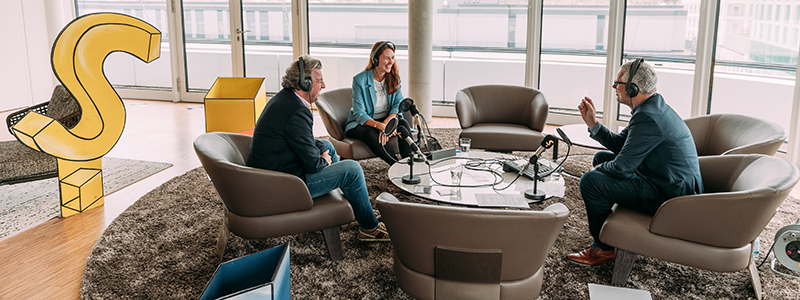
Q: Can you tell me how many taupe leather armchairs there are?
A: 6